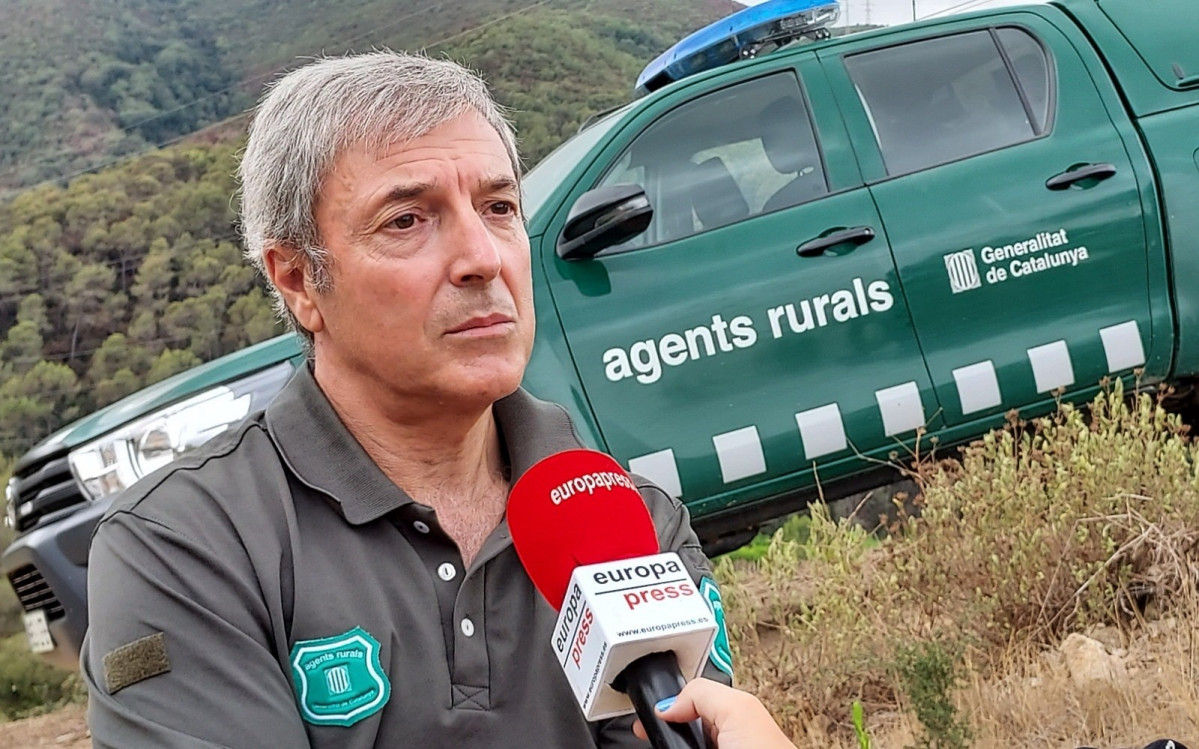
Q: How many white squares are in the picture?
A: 7